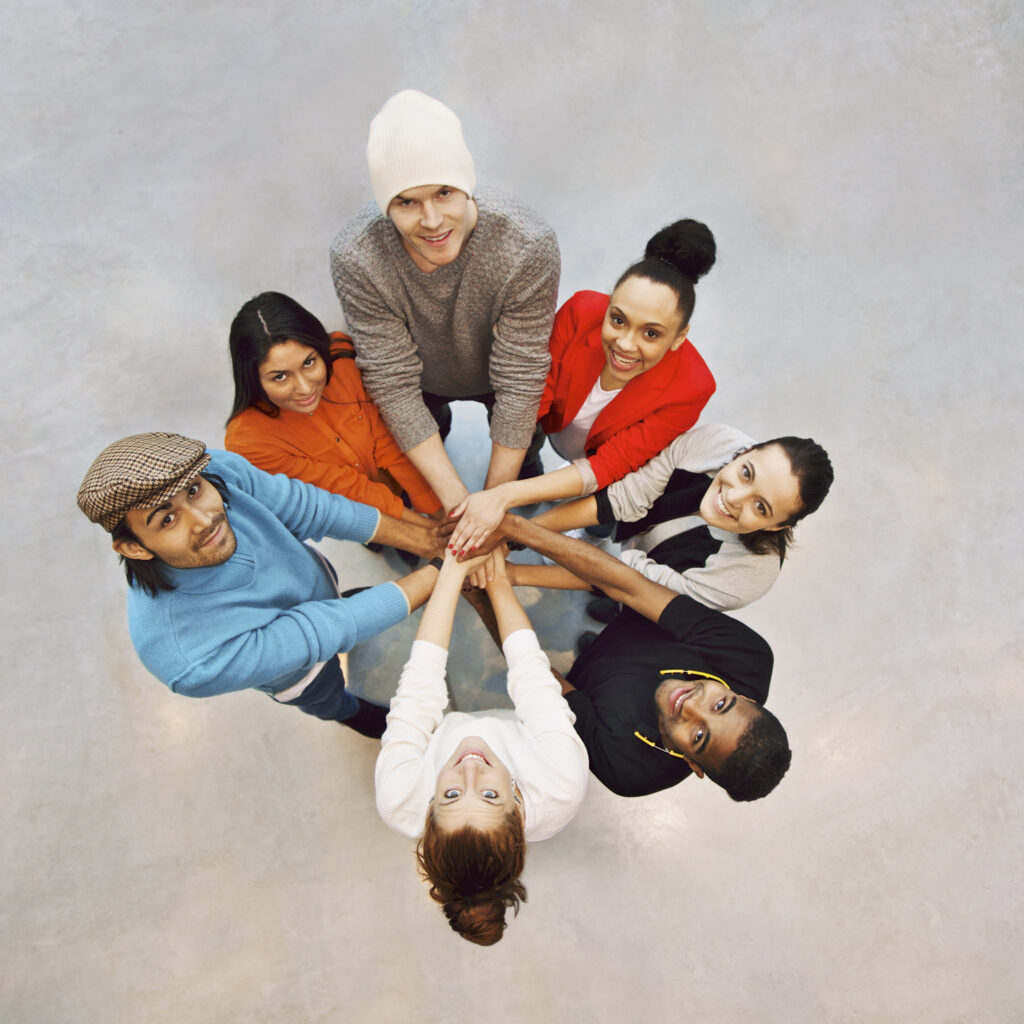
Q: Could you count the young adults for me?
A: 7